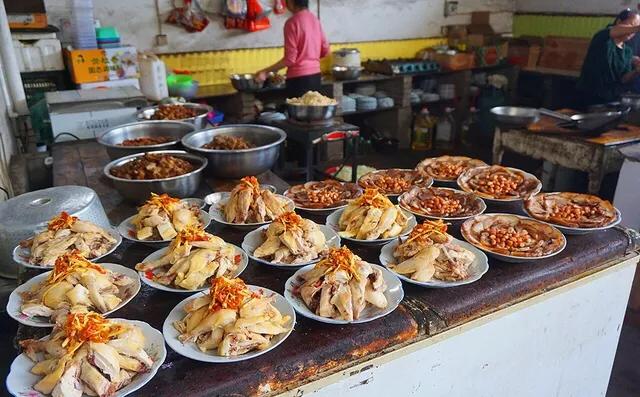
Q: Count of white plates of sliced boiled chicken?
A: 11